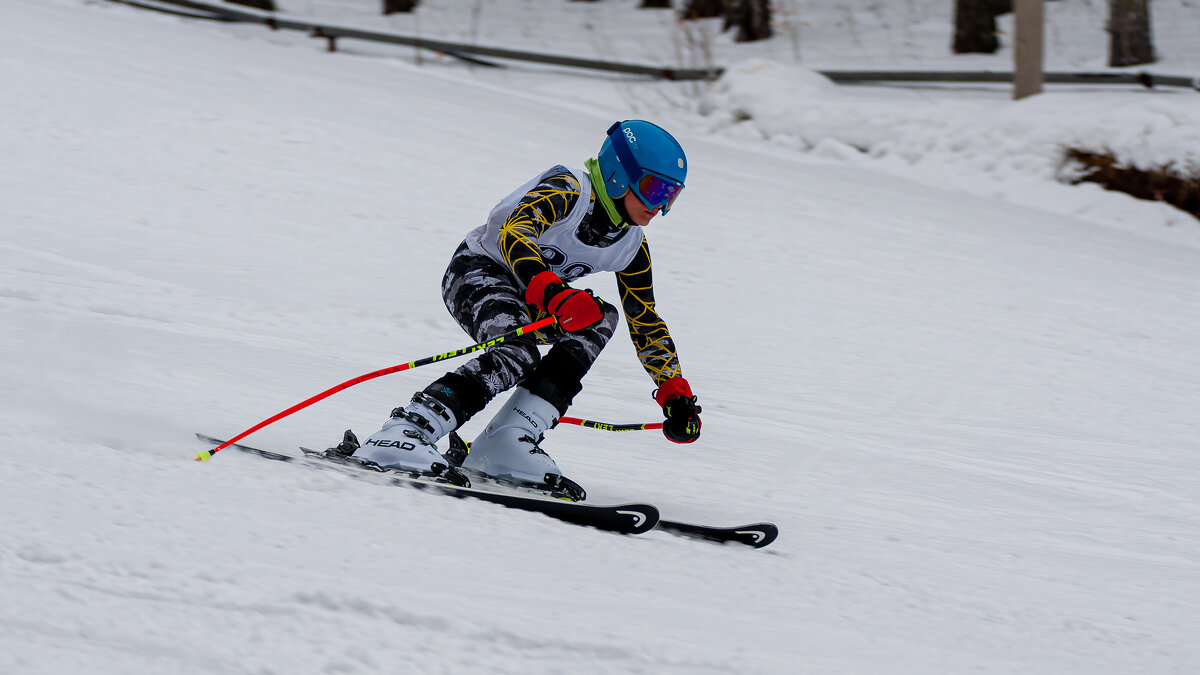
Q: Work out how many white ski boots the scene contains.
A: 2